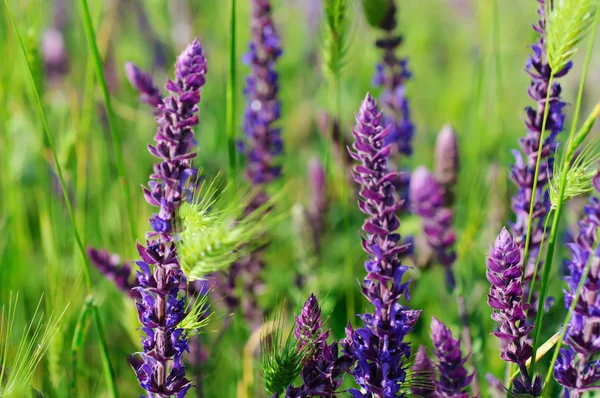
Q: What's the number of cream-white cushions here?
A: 0